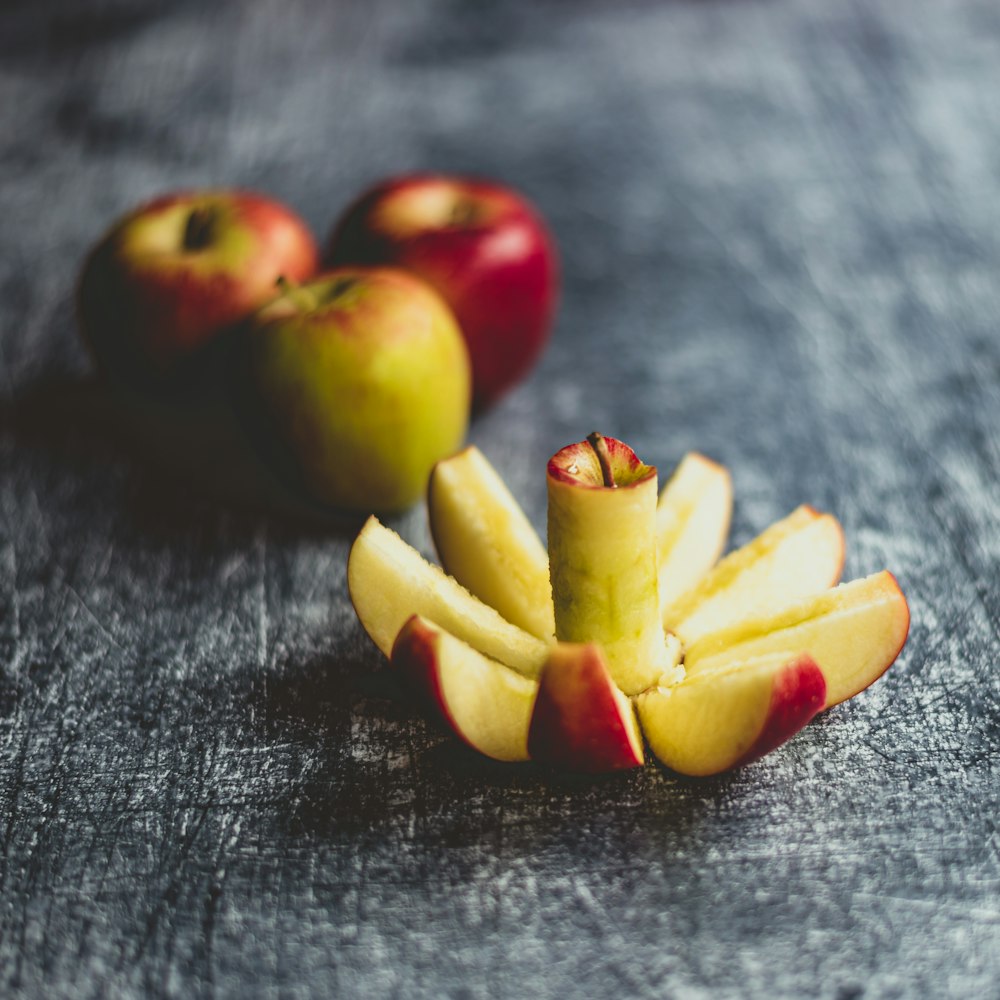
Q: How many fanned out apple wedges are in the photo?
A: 8